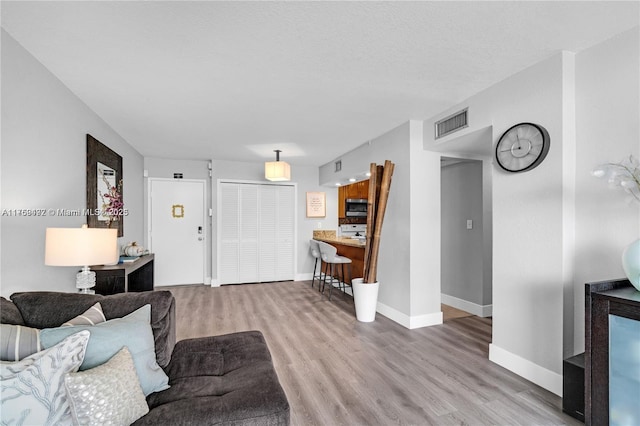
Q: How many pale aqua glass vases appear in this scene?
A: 1